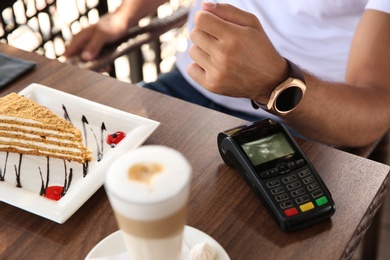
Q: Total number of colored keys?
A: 3